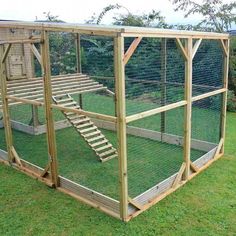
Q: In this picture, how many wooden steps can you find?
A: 14